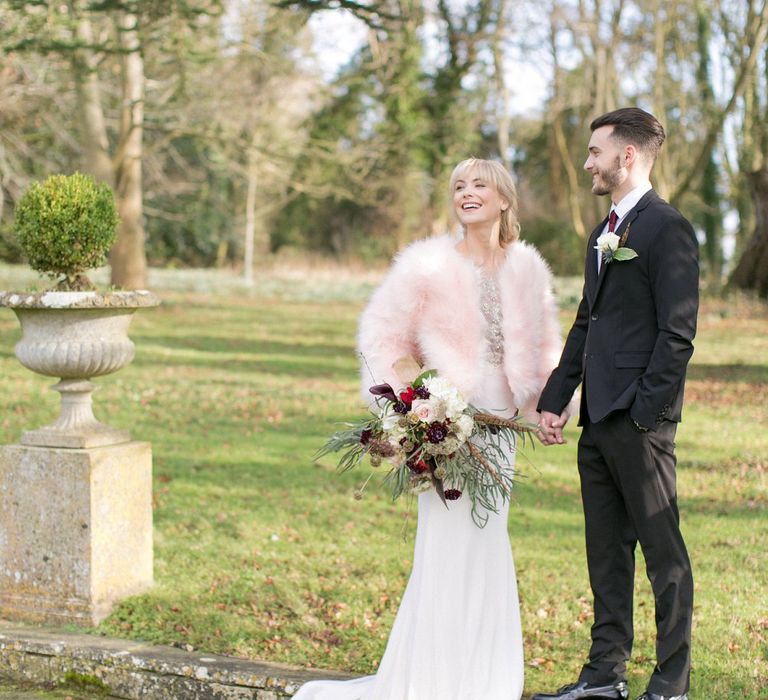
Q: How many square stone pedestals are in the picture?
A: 1